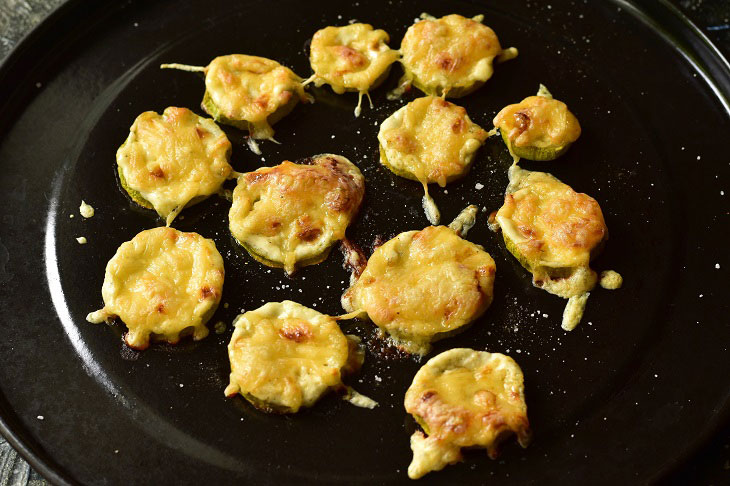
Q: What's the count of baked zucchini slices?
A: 12